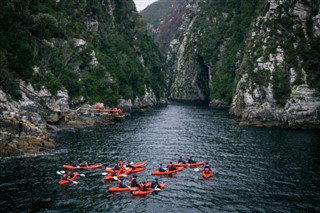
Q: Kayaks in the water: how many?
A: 10